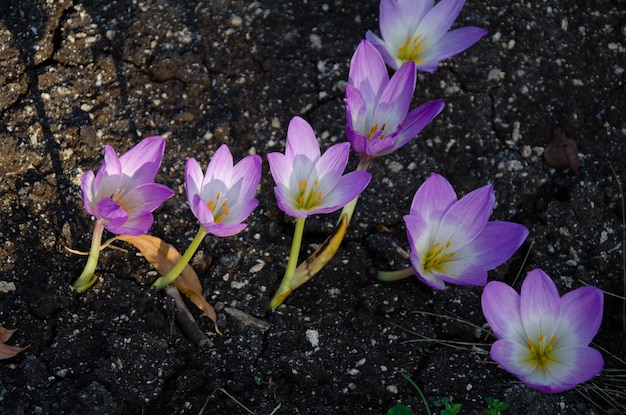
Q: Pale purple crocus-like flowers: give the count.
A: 7